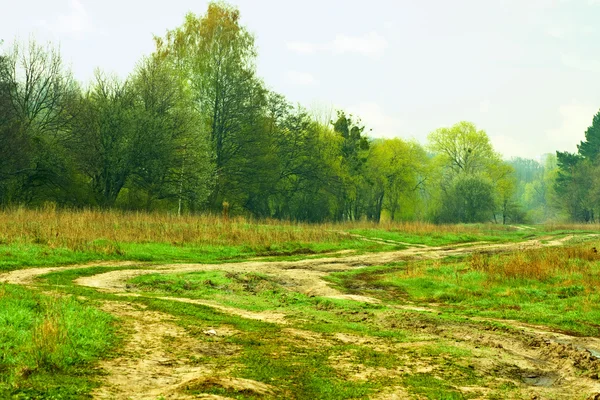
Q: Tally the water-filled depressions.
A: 2